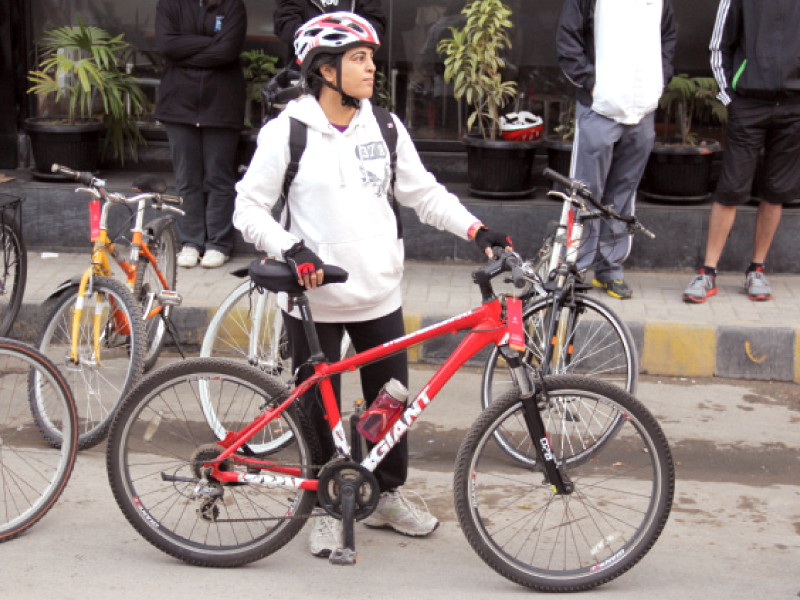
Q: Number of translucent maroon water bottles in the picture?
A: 1